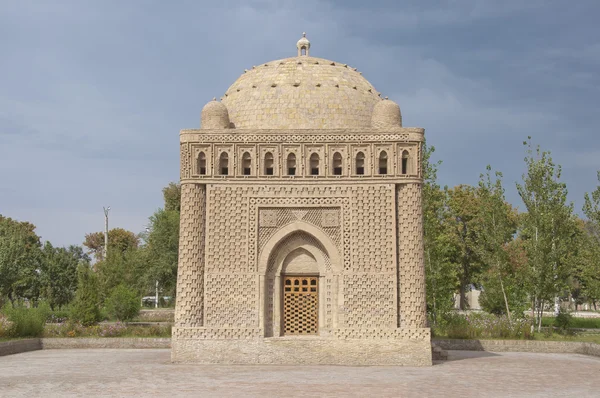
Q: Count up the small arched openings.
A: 10